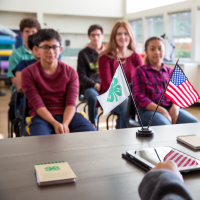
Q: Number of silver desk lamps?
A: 1